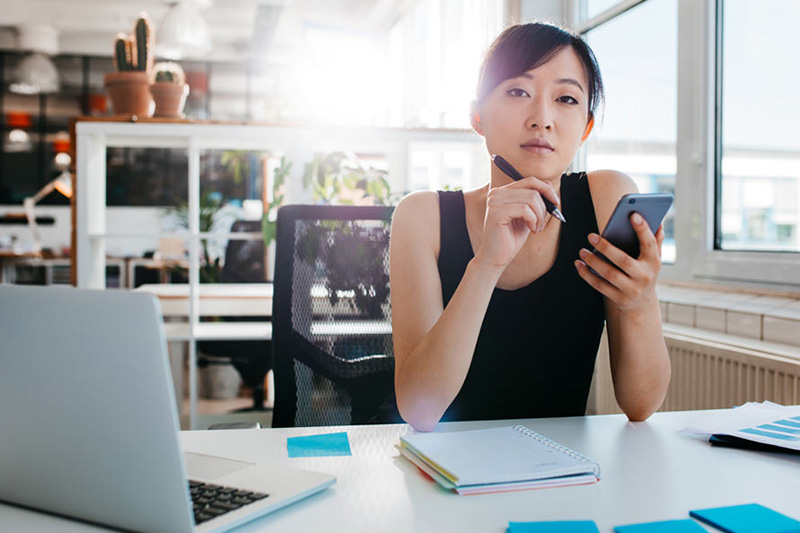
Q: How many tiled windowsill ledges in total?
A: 1